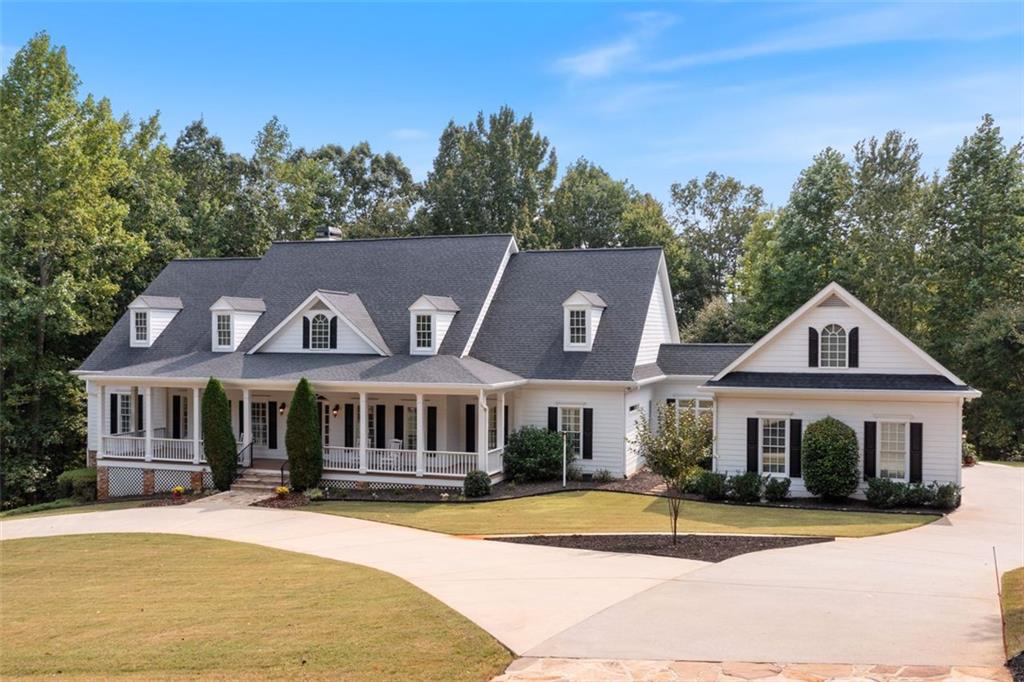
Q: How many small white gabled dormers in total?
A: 4